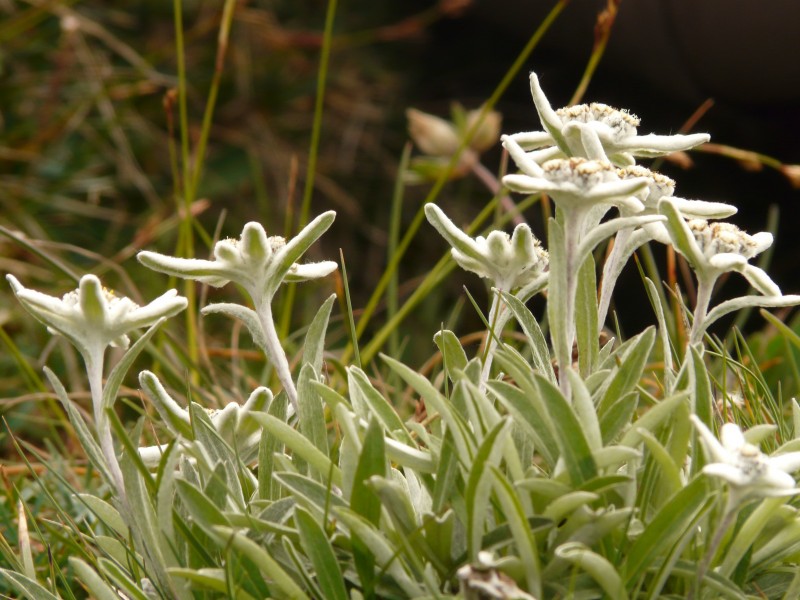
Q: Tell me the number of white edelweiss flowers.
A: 9